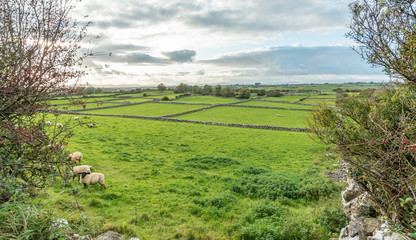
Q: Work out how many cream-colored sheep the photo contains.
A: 3